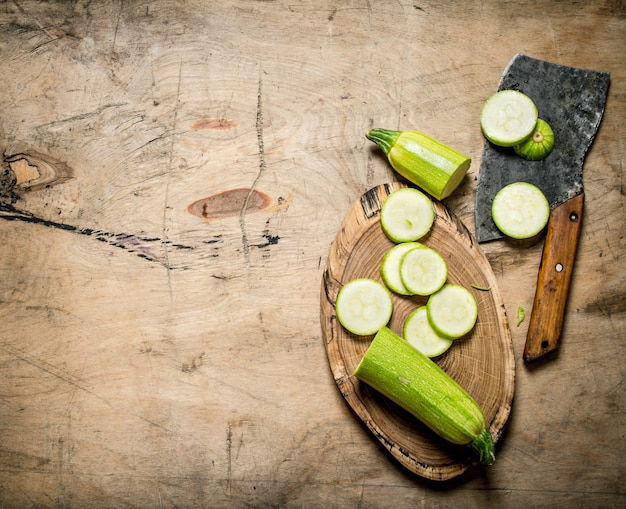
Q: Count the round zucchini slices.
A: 8